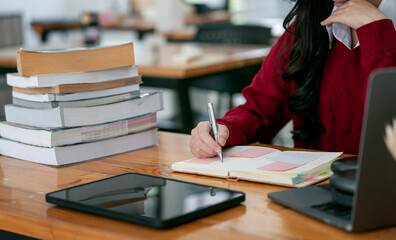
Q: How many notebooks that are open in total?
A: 1